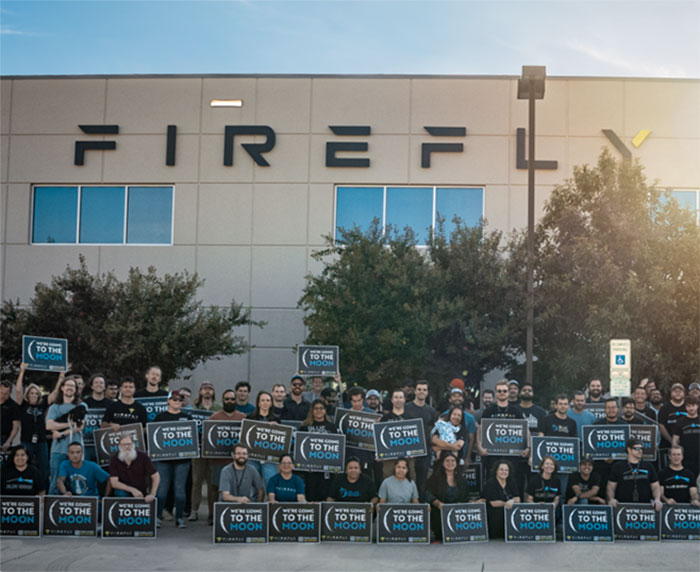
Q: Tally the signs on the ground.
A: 12